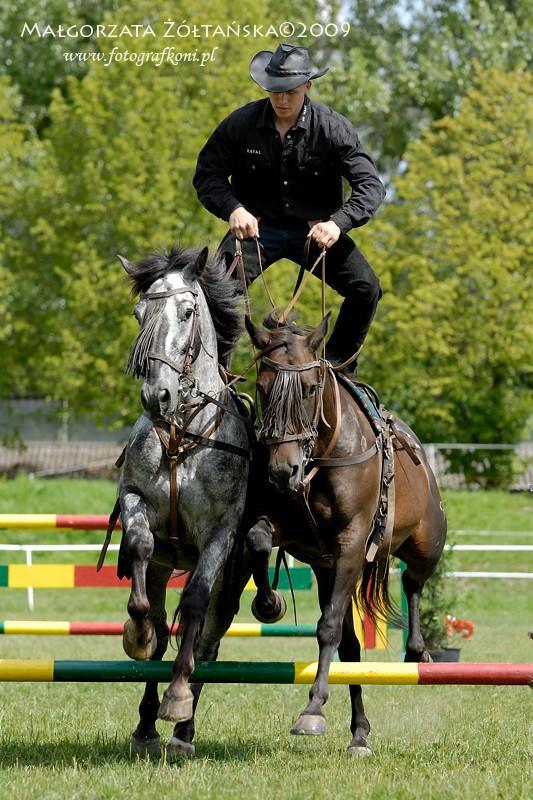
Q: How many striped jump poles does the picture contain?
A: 4